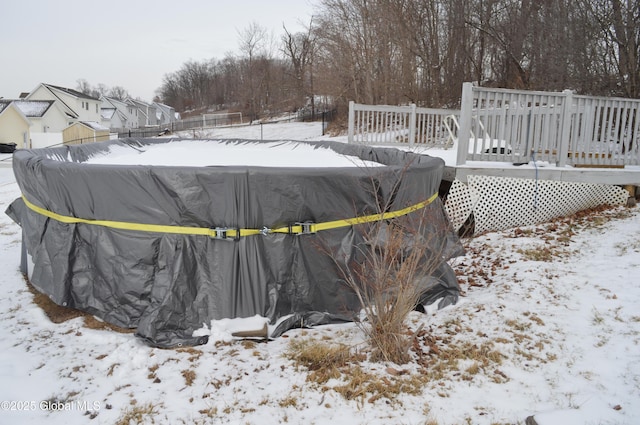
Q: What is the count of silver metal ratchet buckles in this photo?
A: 2